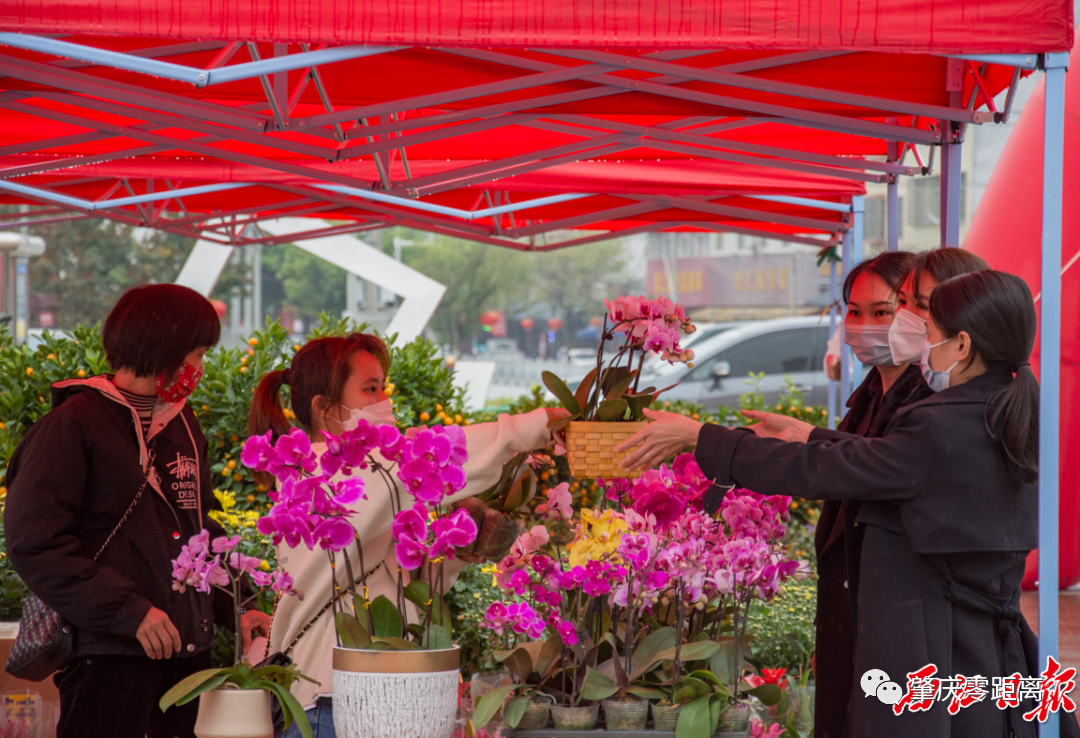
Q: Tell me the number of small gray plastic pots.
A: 5